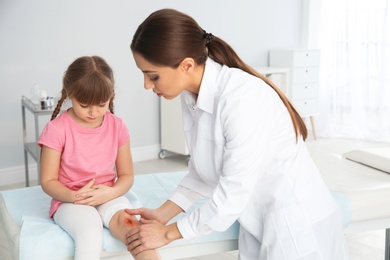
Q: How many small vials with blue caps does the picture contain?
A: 2